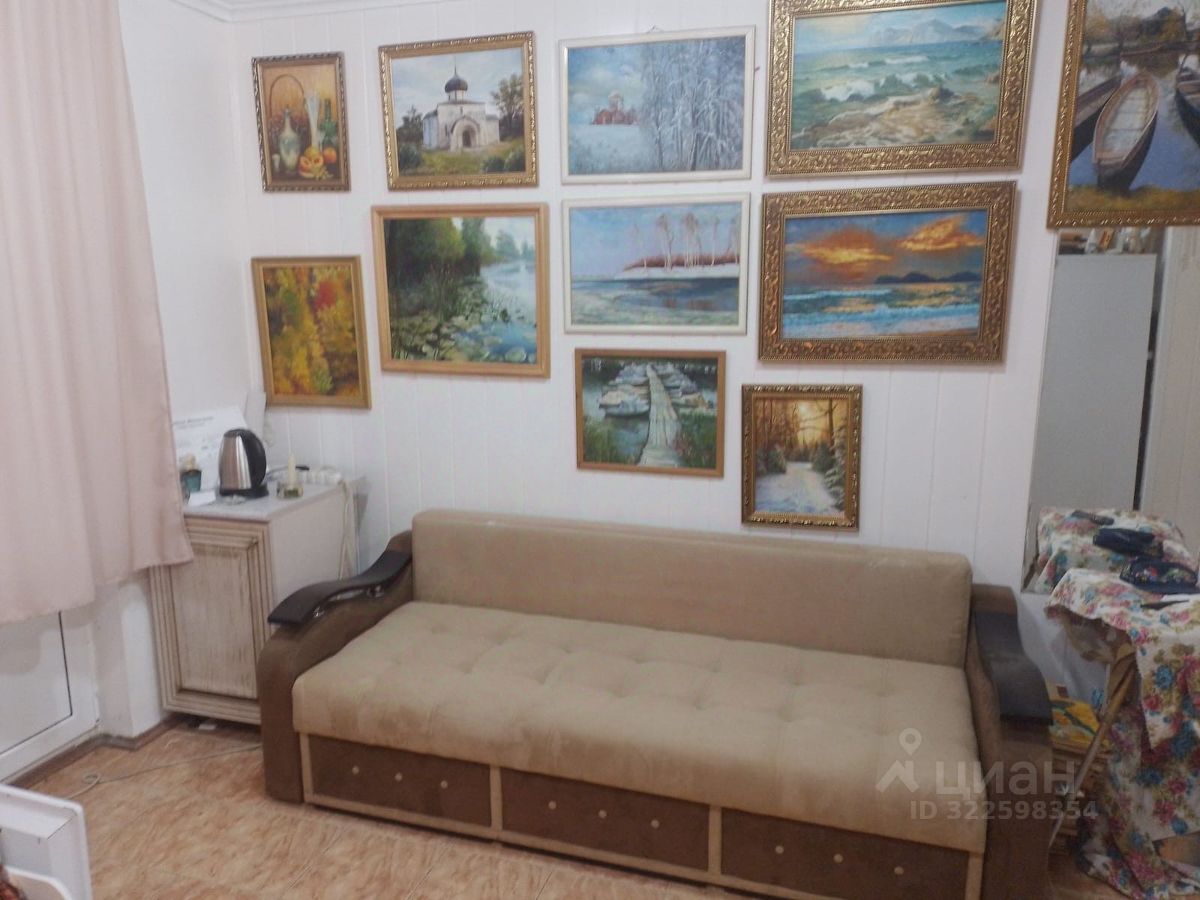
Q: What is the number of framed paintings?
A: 11